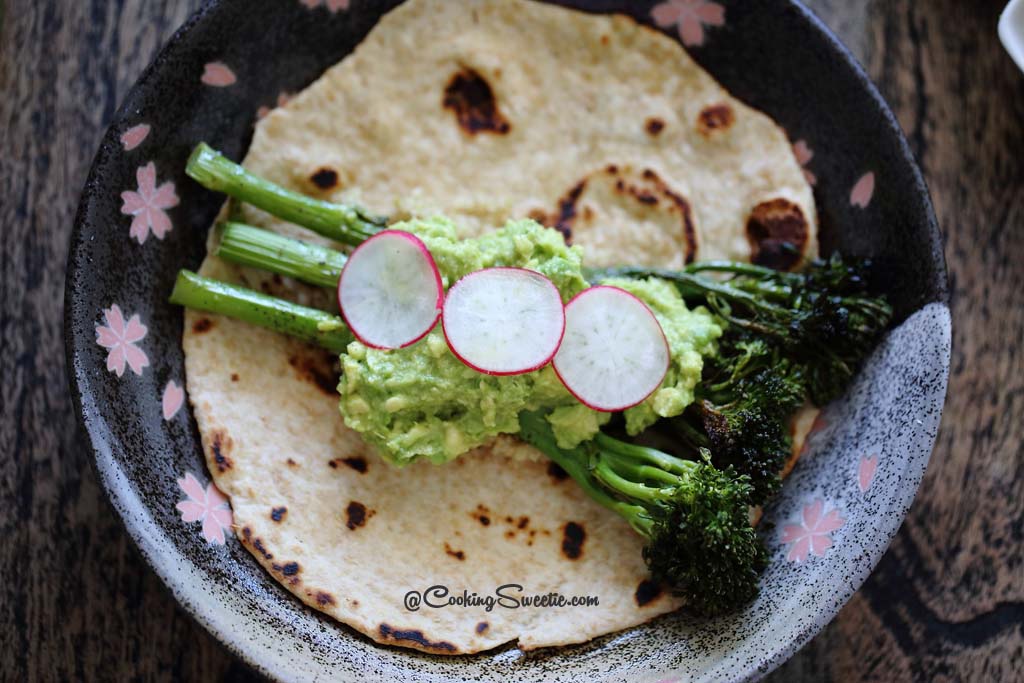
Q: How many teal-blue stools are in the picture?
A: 0